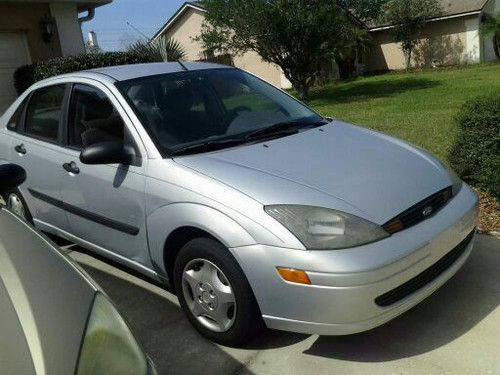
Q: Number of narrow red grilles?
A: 0